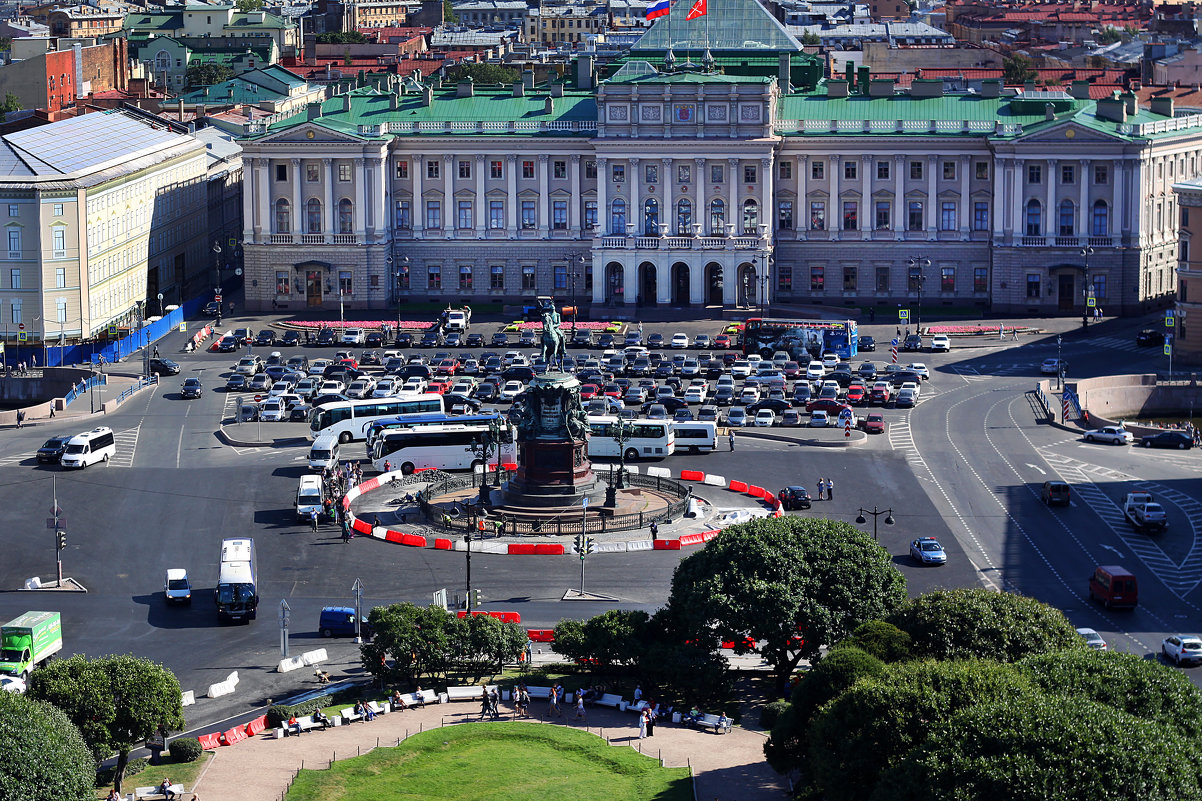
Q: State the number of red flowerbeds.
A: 4